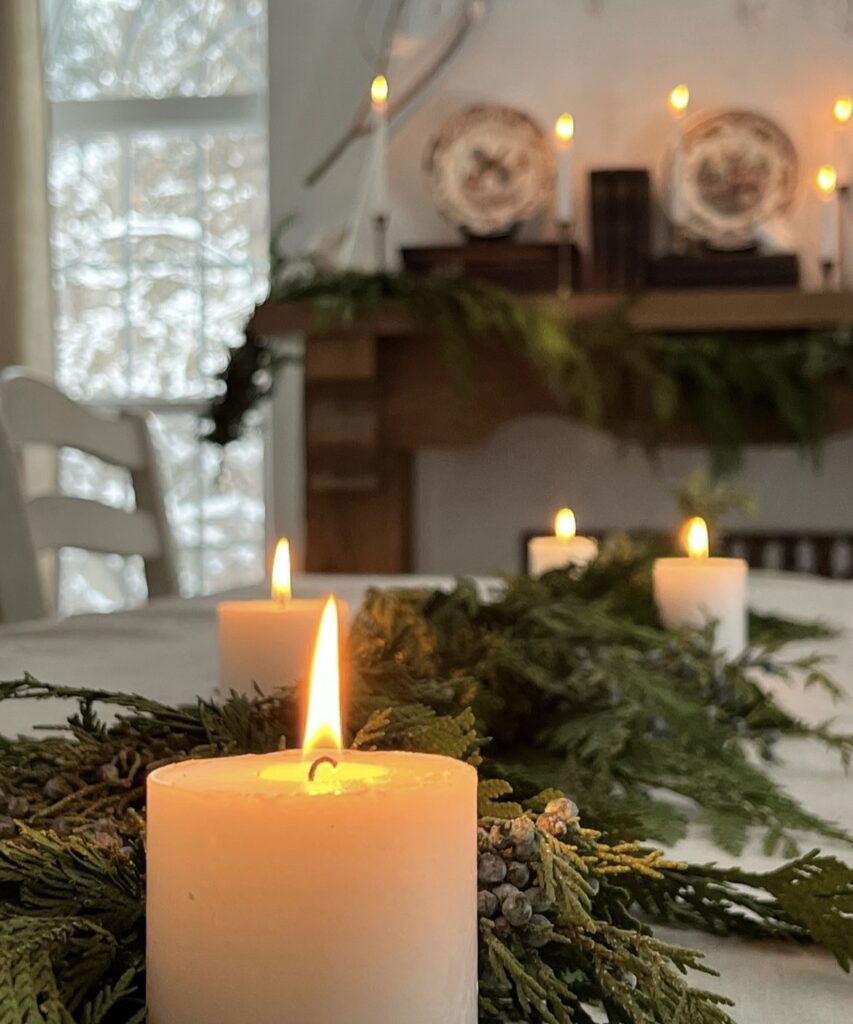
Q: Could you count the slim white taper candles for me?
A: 5